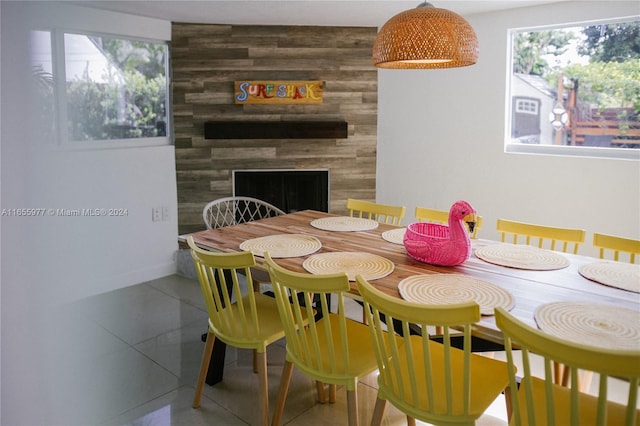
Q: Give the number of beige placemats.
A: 8